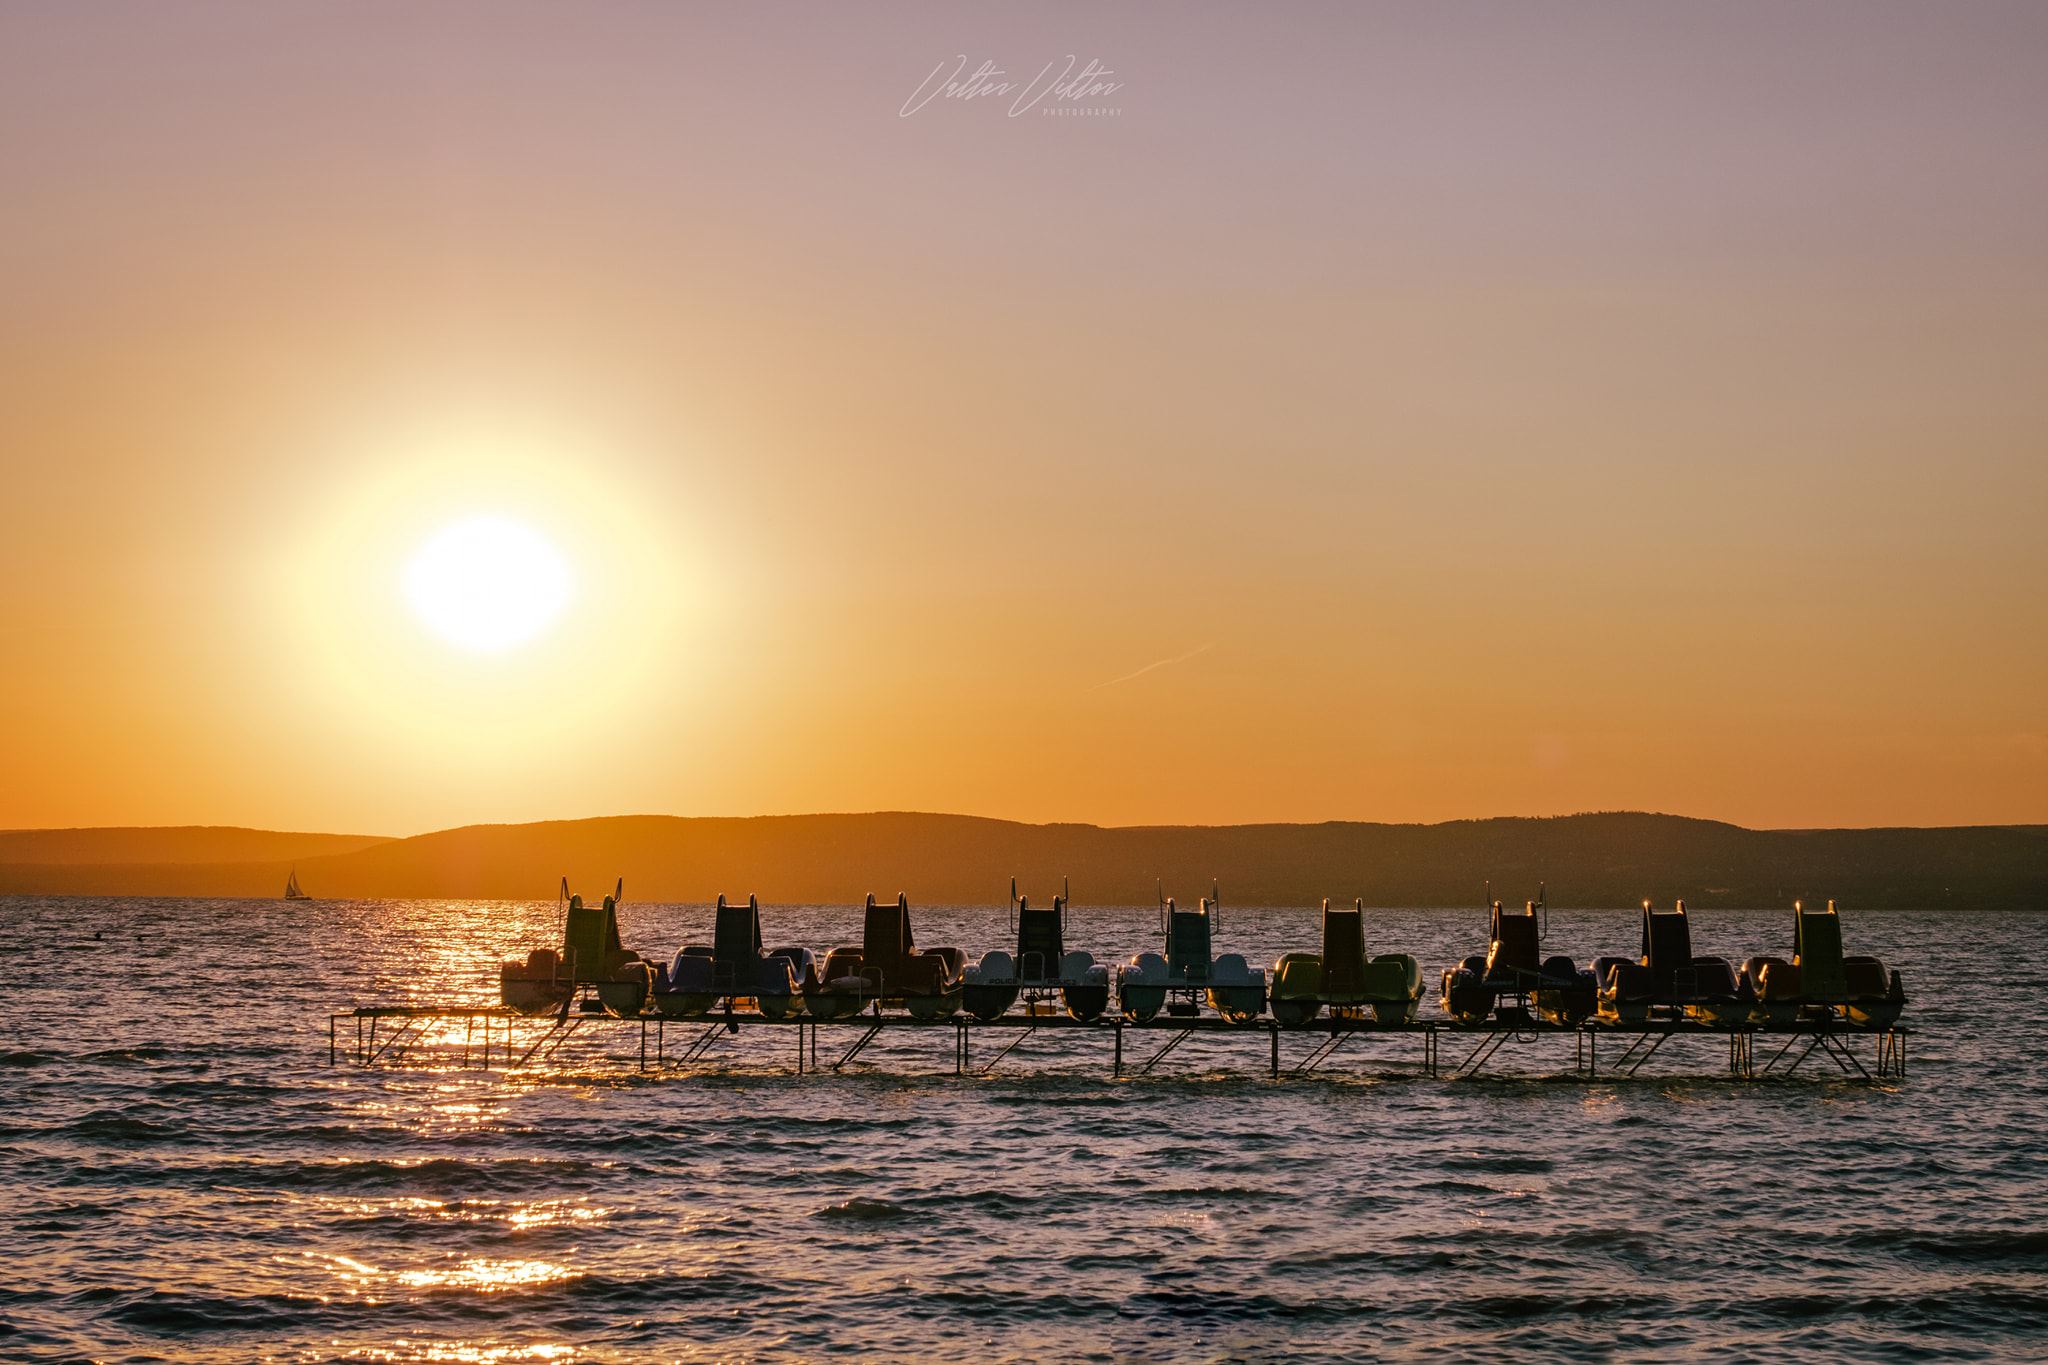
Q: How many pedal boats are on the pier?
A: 9